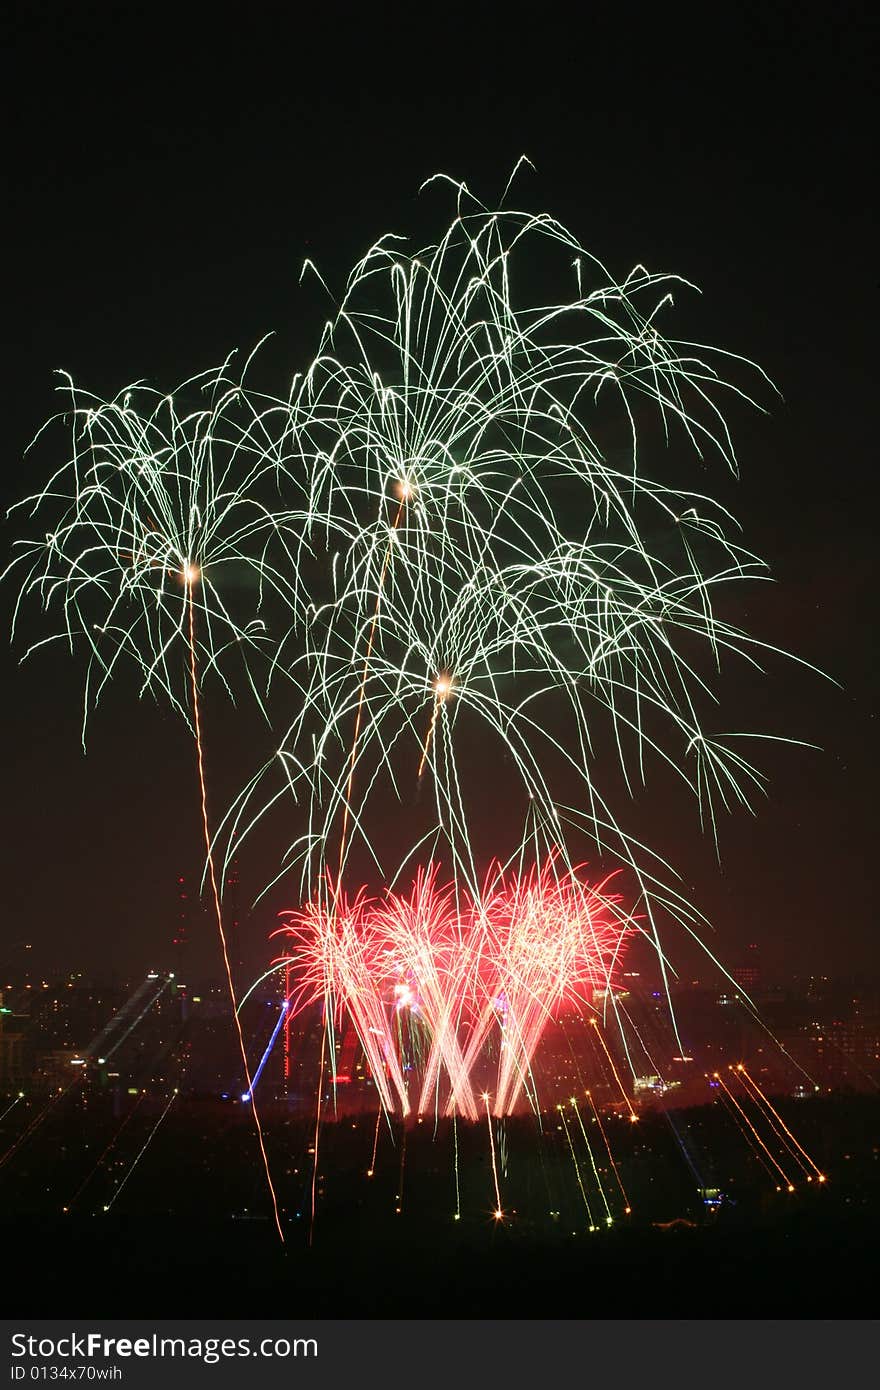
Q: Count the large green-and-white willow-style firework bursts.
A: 3